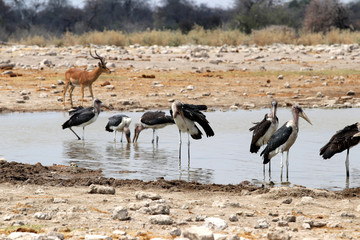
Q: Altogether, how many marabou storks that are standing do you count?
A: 7